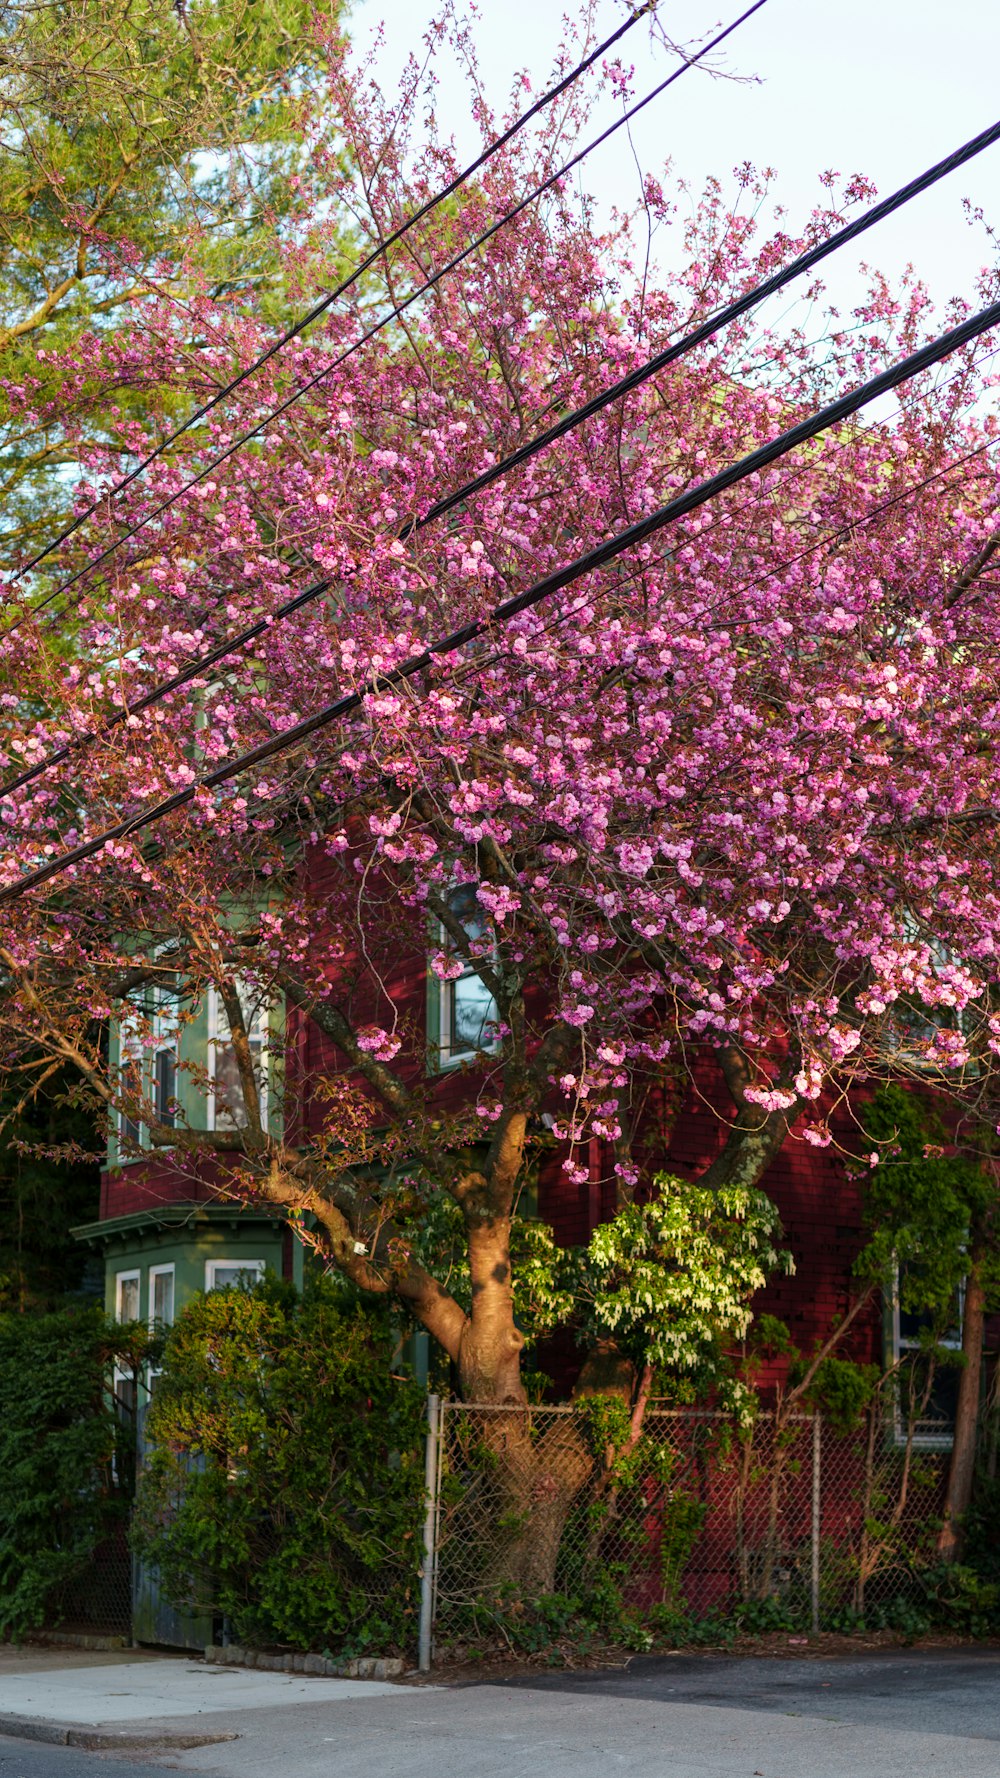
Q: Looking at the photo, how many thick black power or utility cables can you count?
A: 4